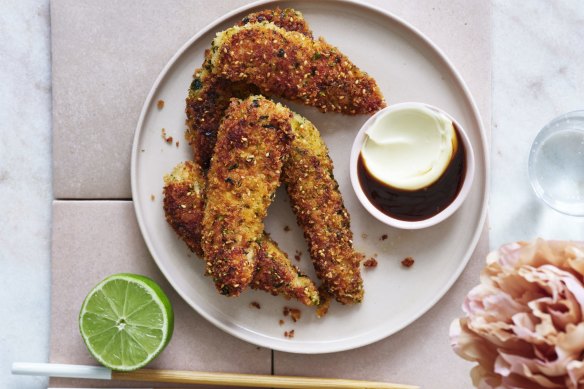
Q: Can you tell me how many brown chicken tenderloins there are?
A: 5